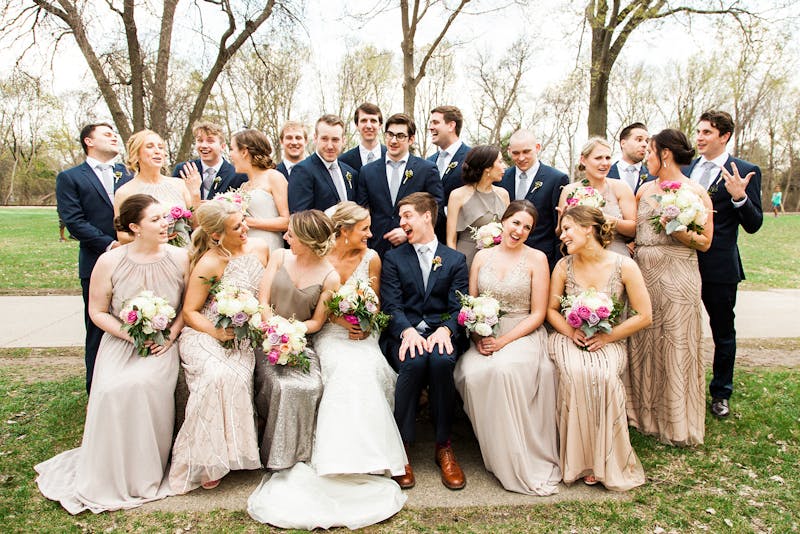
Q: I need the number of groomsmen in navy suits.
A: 10